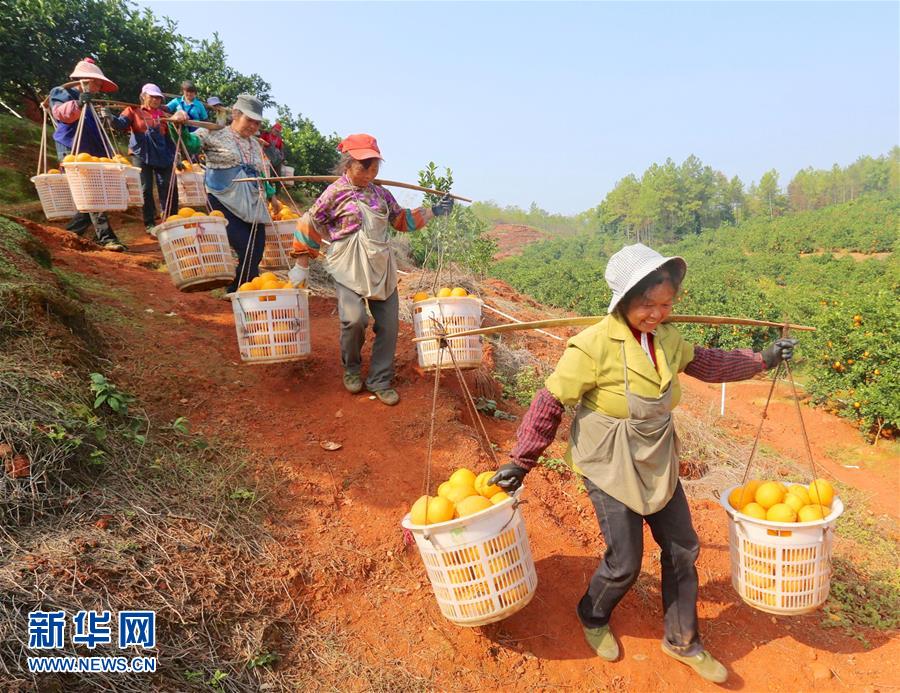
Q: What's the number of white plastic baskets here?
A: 11